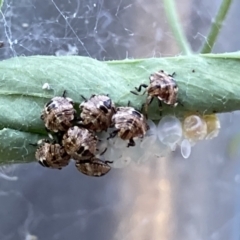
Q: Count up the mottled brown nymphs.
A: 7